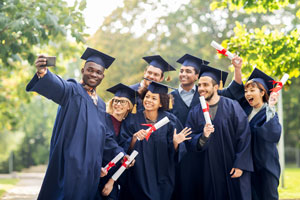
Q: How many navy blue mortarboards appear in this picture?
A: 7